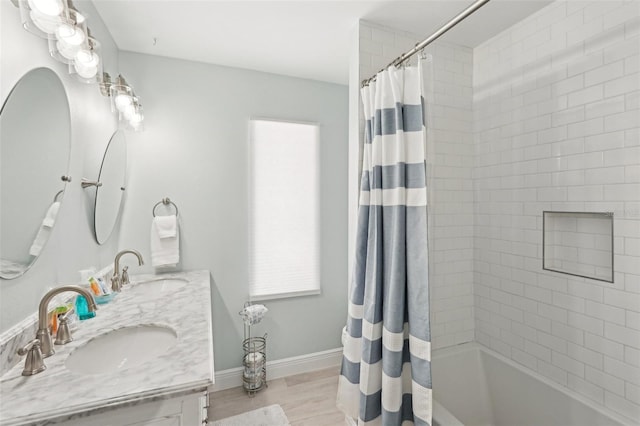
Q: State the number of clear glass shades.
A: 6